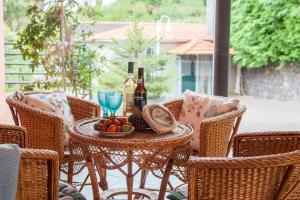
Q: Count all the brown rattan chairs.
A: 4